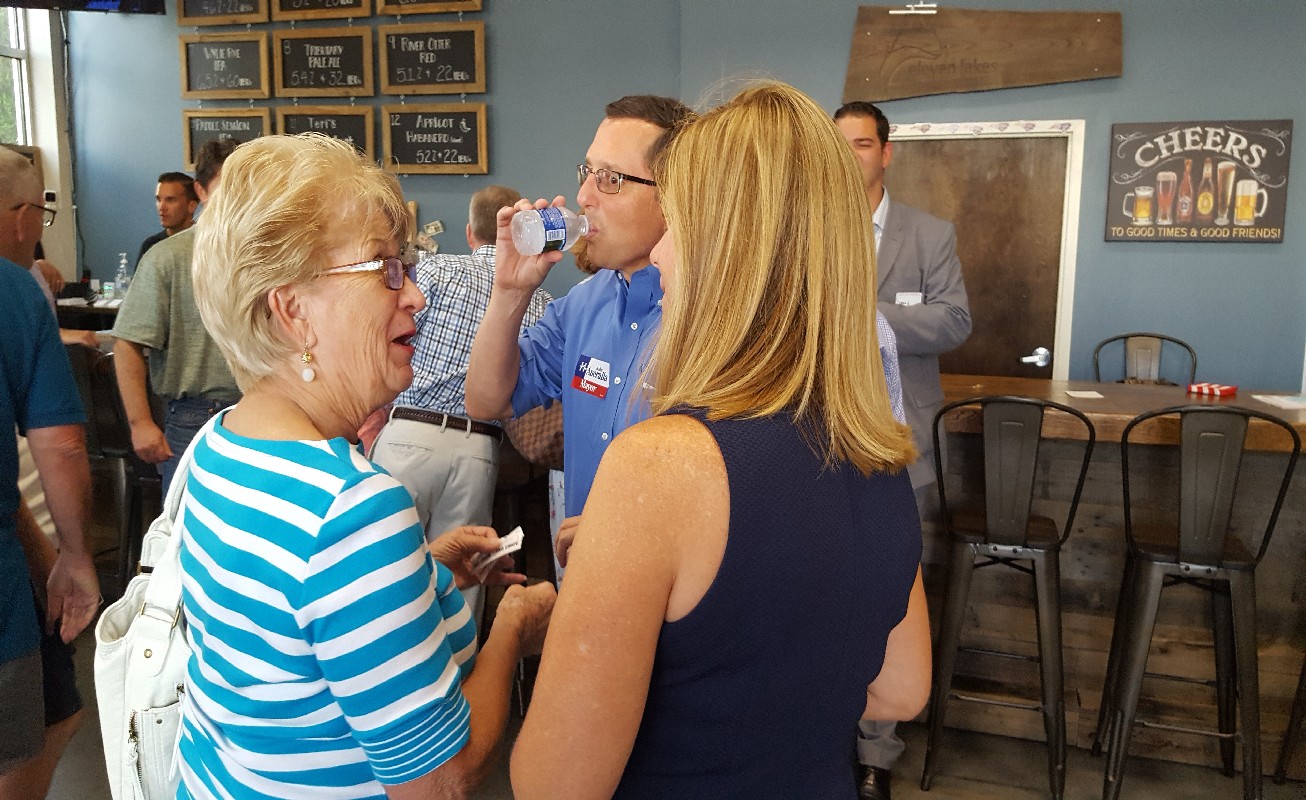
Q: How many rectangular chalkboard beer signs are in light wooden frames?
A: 9